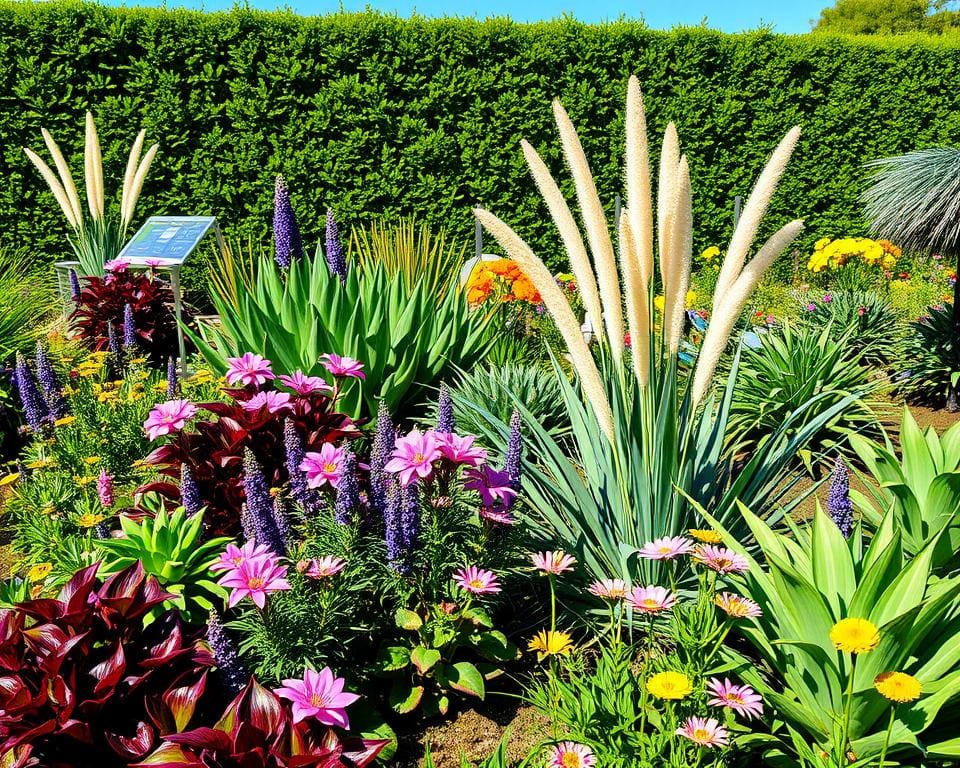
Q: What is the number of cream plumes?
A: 15